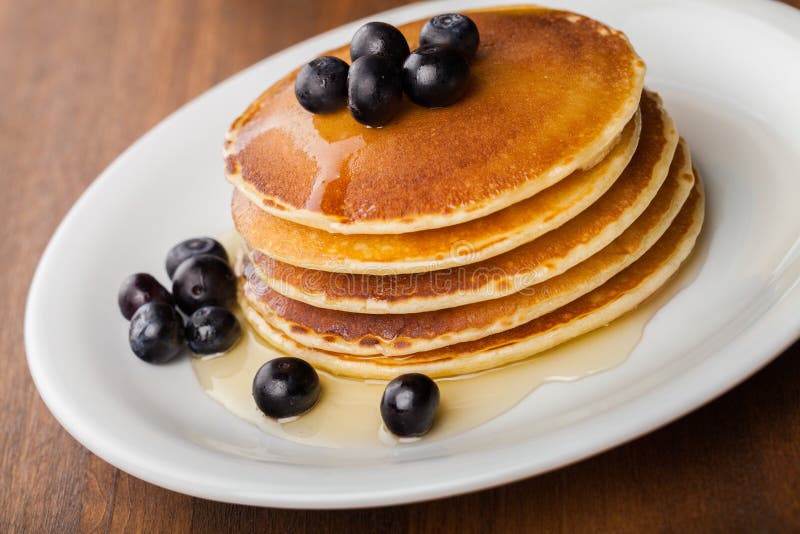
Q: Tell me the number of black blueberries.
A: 12